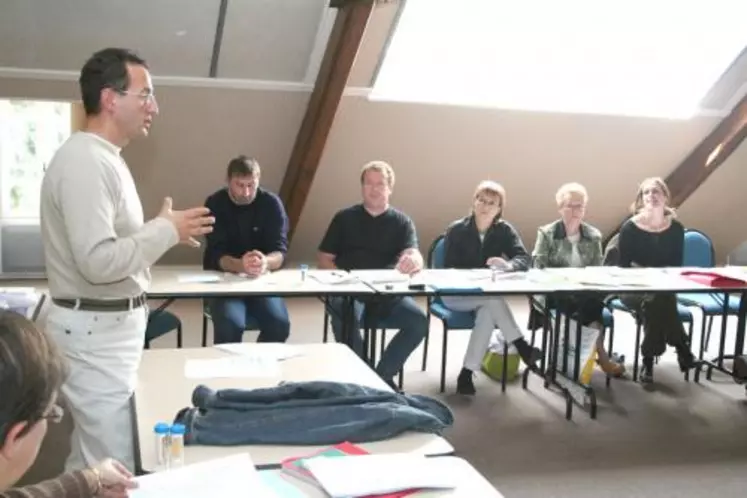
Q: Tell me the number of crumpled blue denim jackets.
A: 1